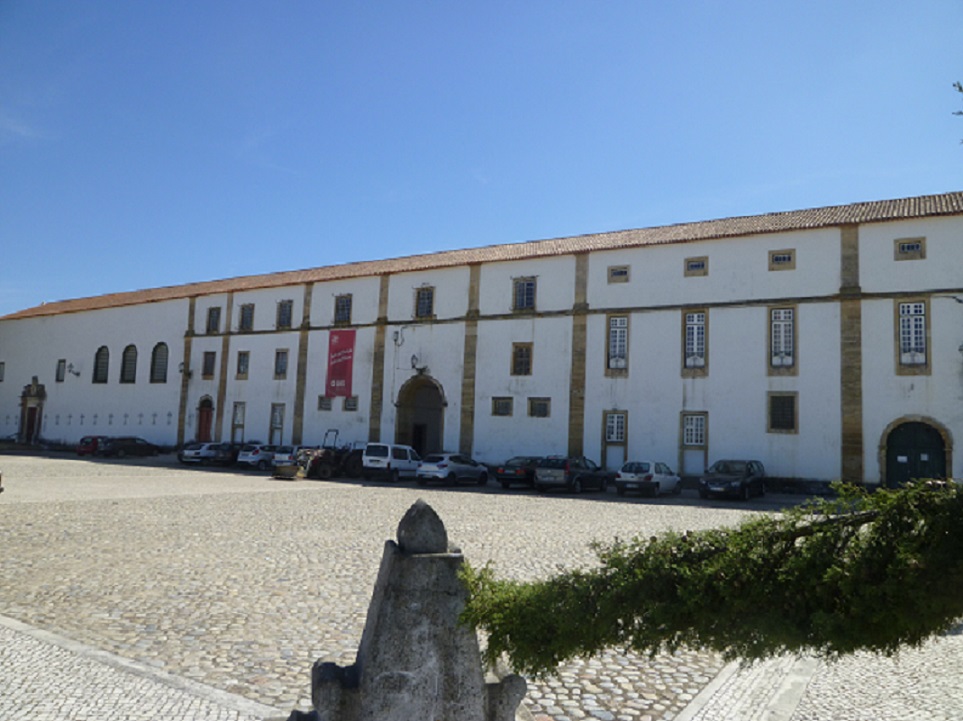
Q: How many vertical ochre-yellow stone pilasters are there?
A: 7